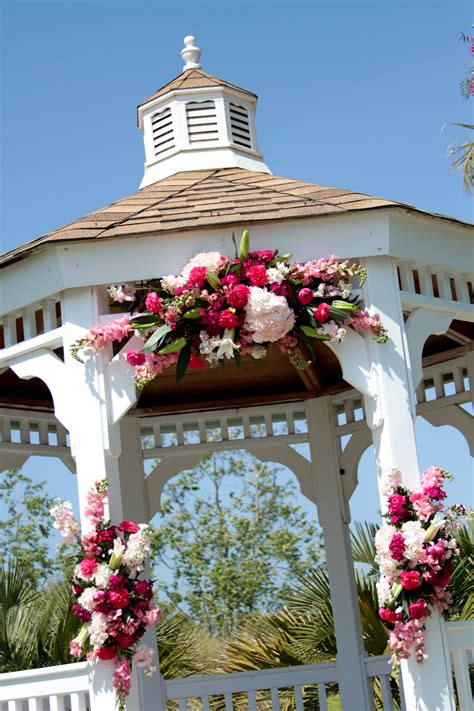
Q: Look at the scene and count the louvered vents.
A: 3